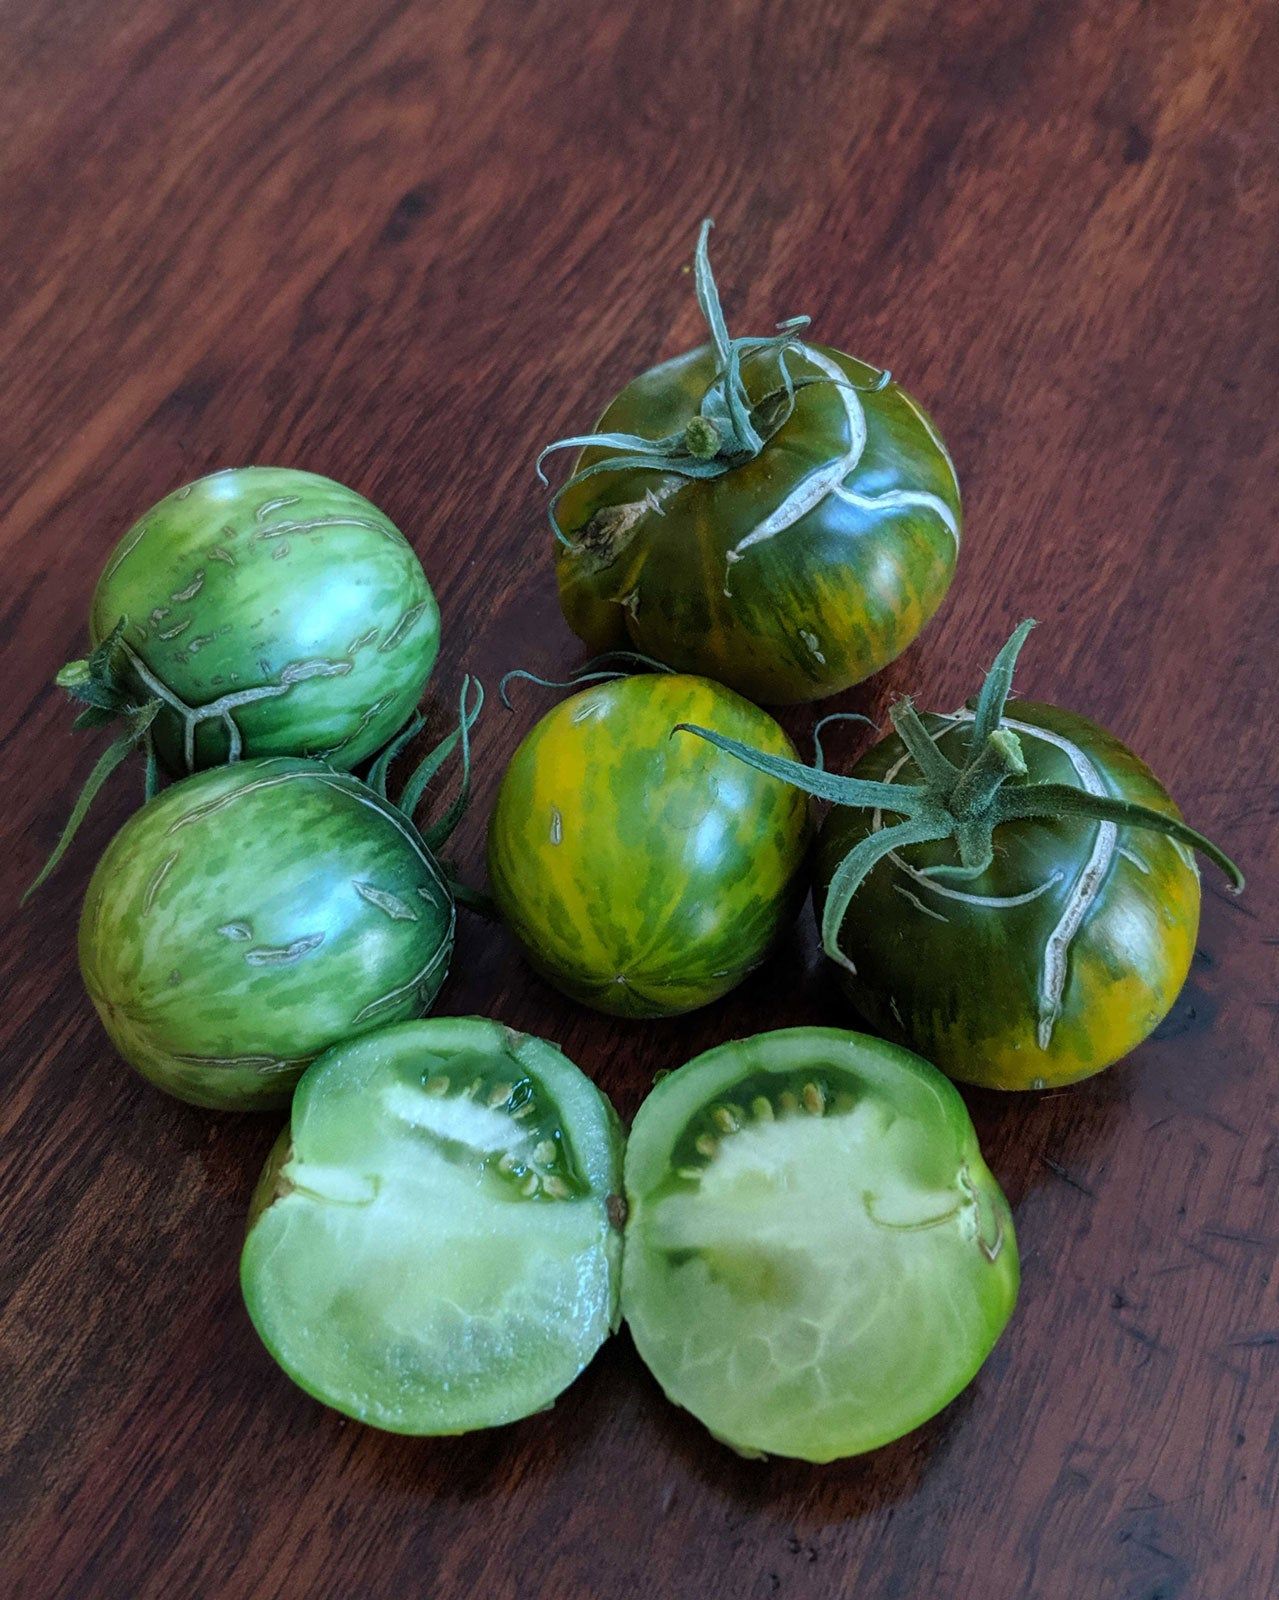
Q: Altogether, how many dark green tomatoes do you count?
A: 2